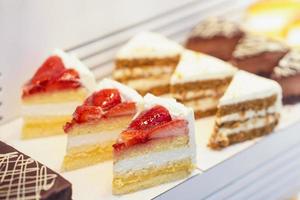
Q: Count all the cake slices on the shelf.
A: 9